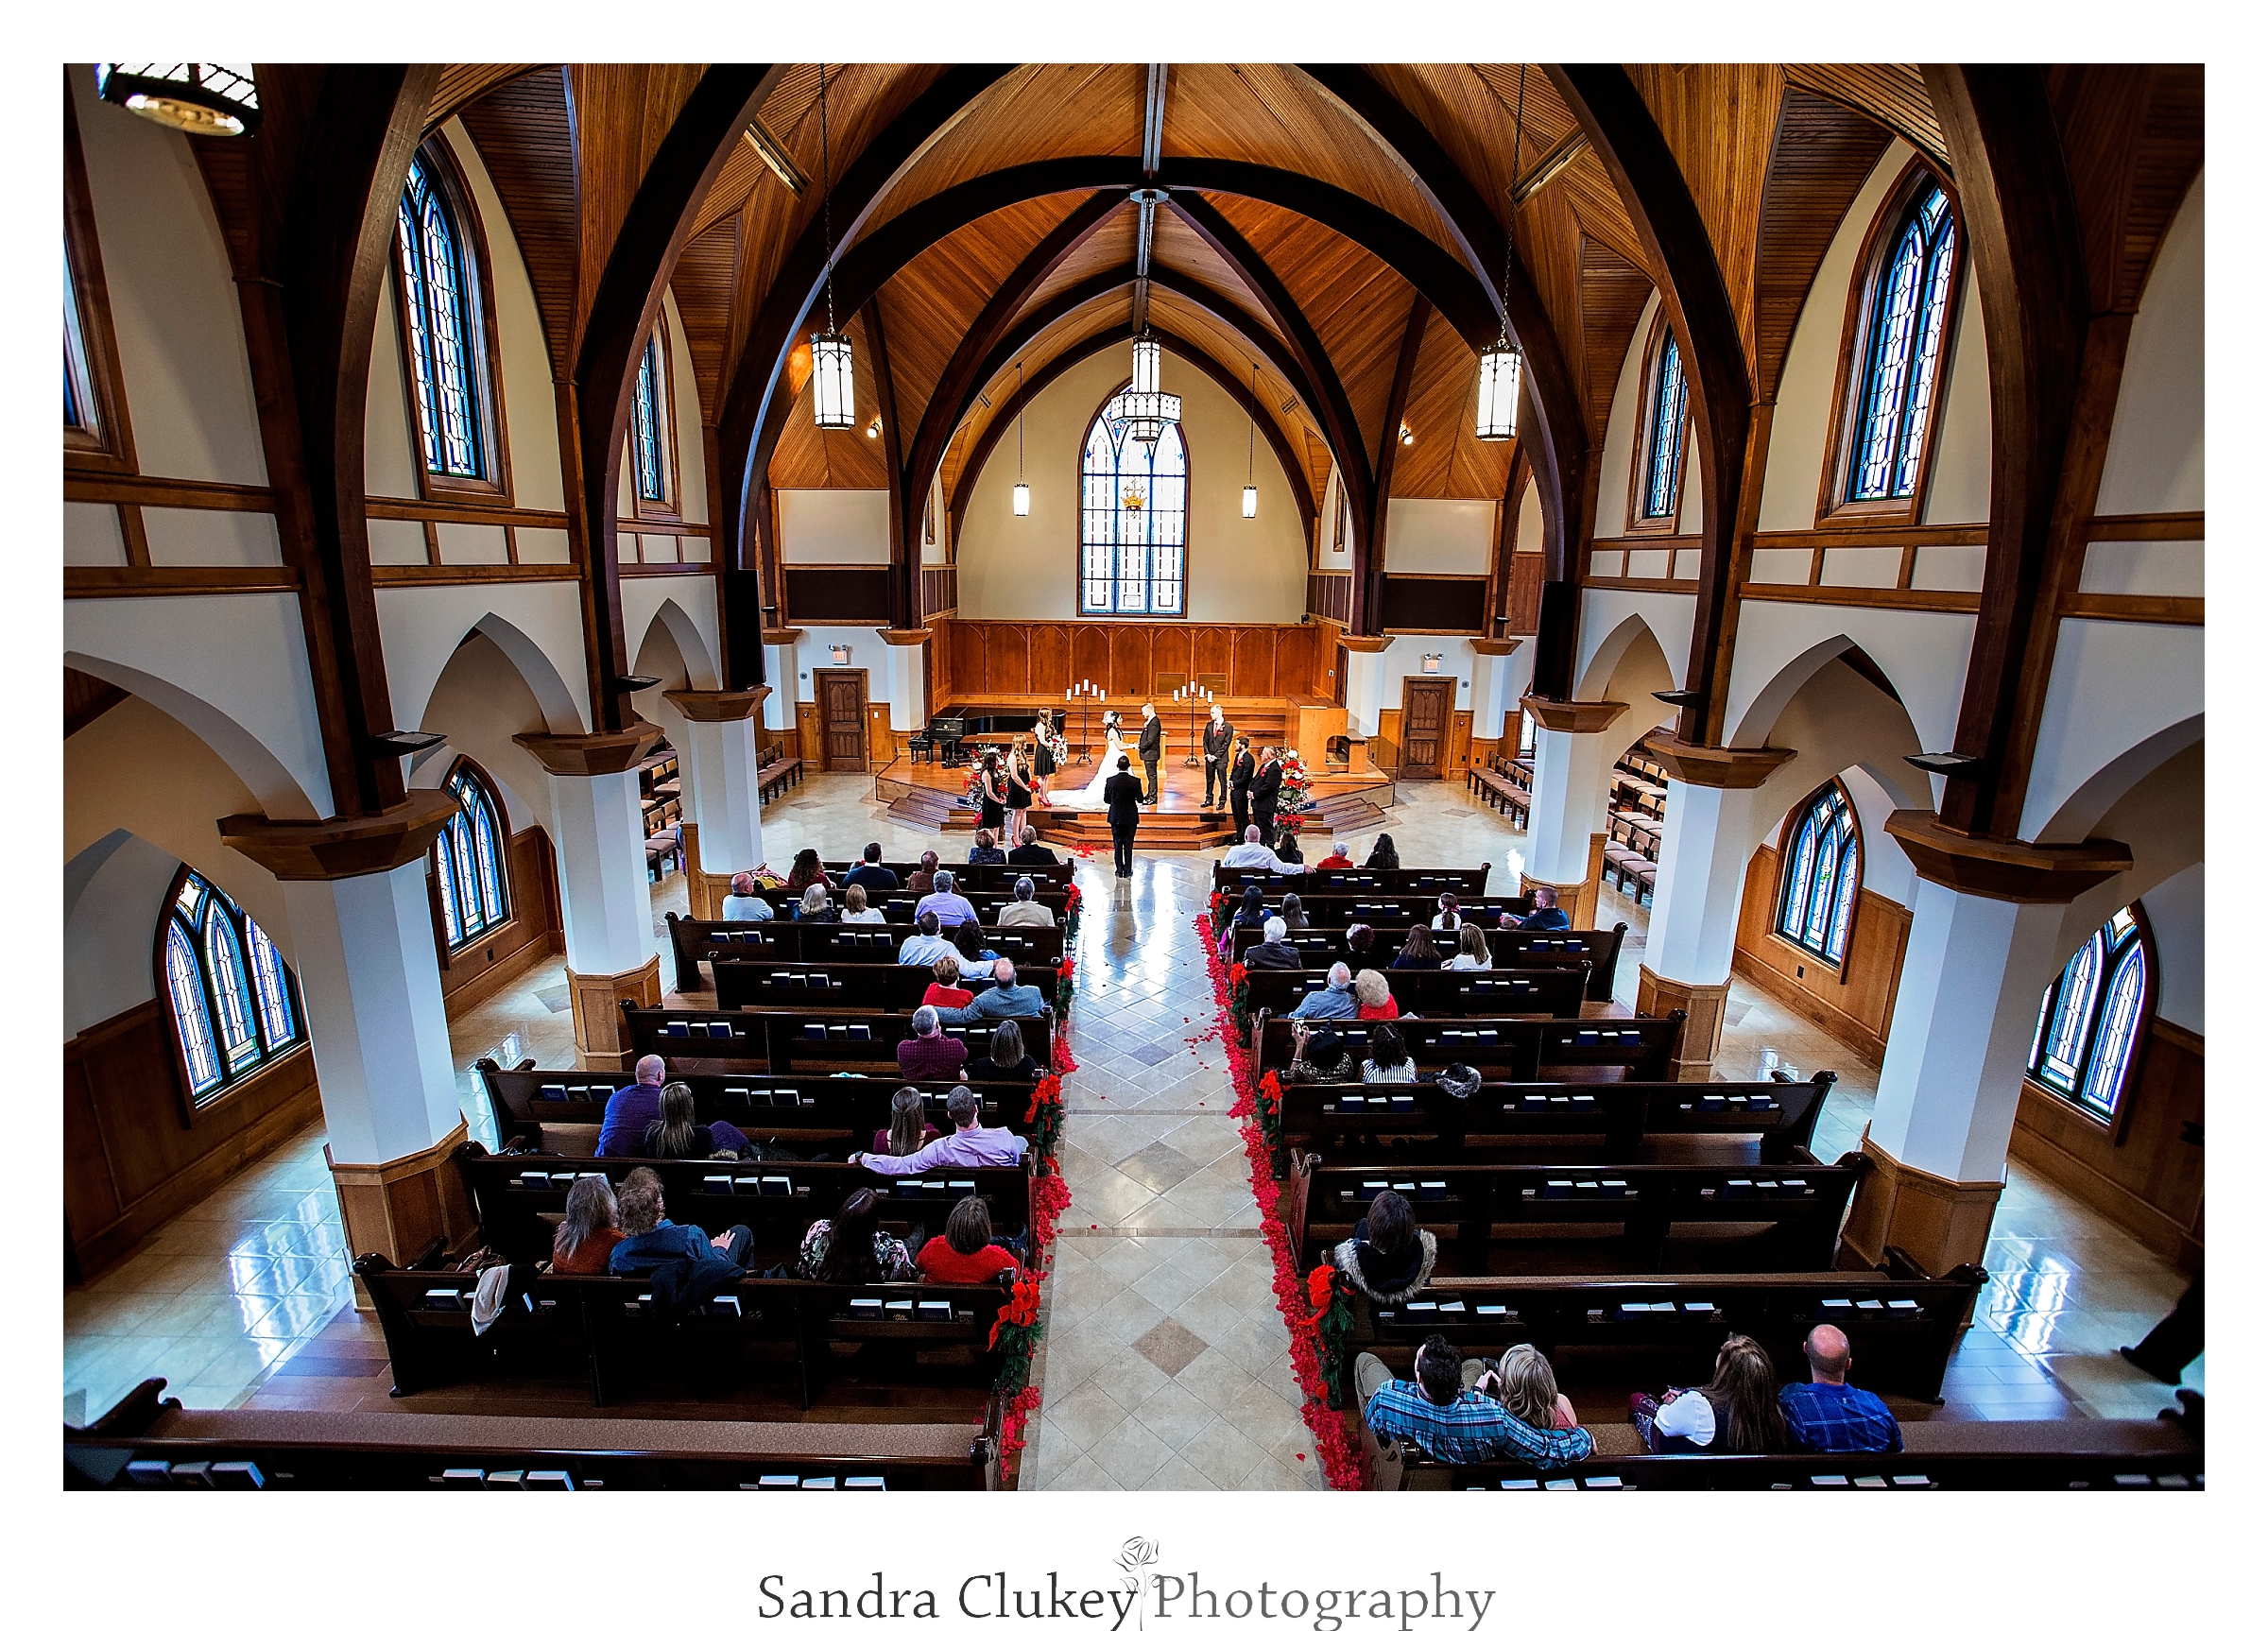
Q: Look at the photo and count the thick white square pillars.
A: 6